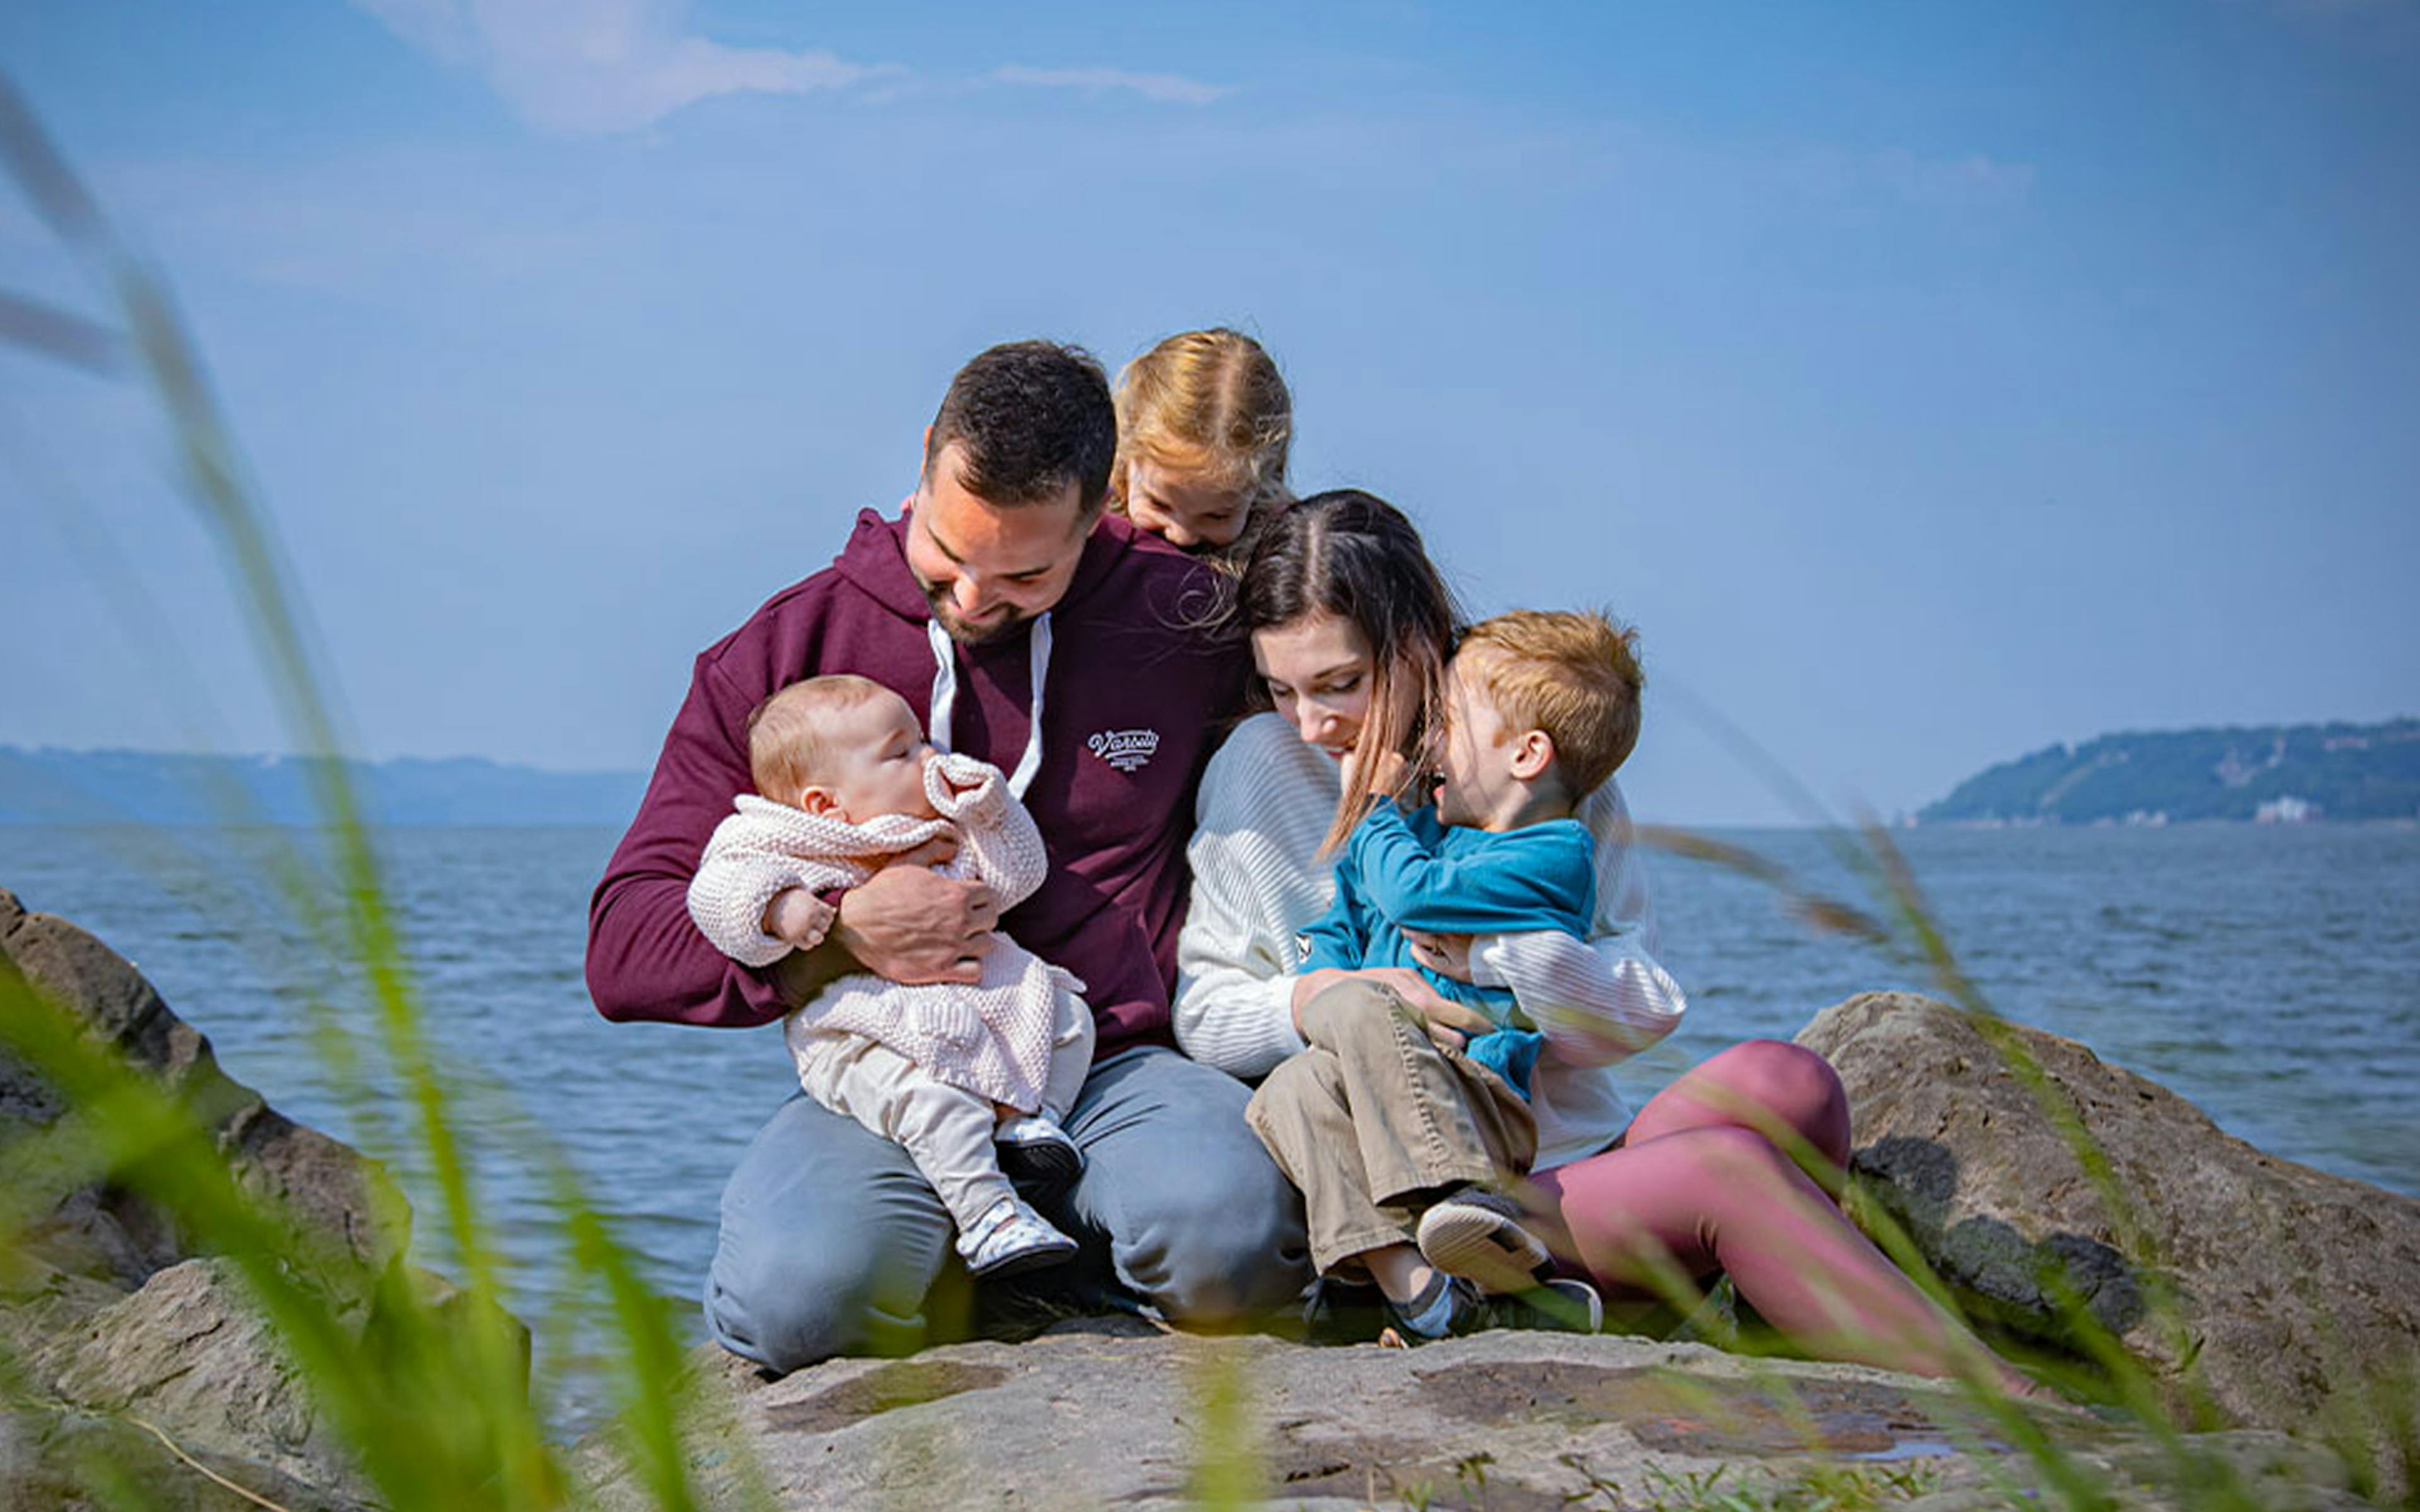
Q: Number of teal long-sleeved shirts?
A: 1